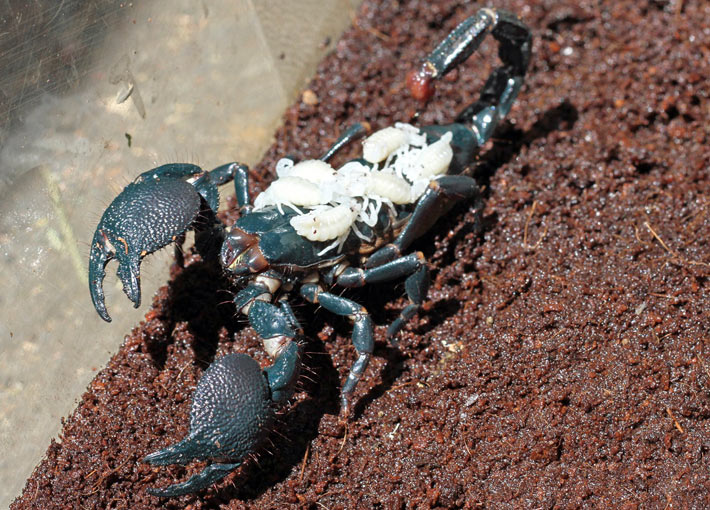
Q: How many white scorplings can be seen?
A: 6